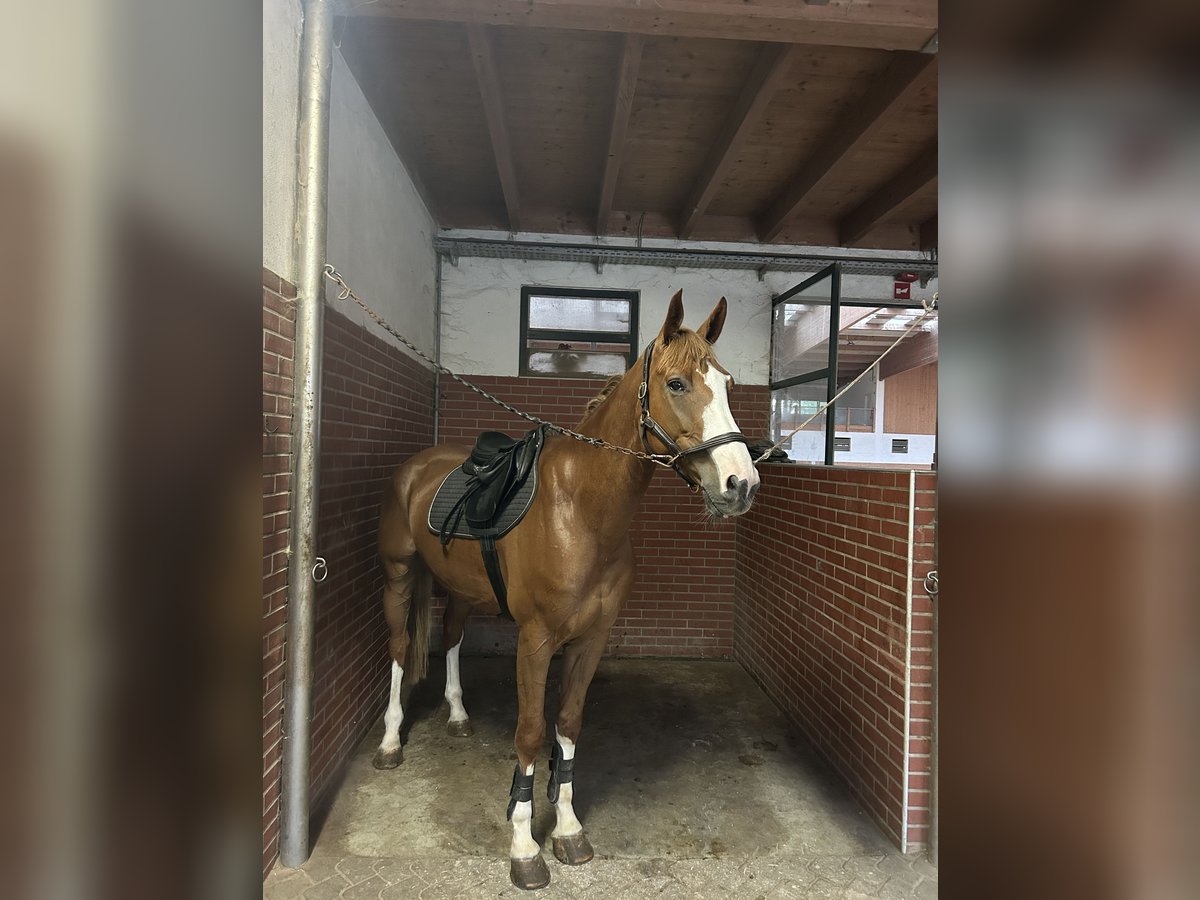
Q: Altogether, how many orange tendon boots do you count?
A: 0